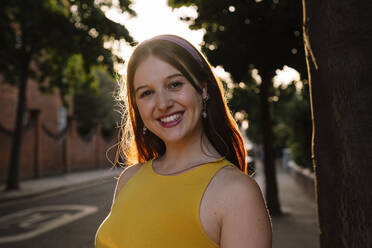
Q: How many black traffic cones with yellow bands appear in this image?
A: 0